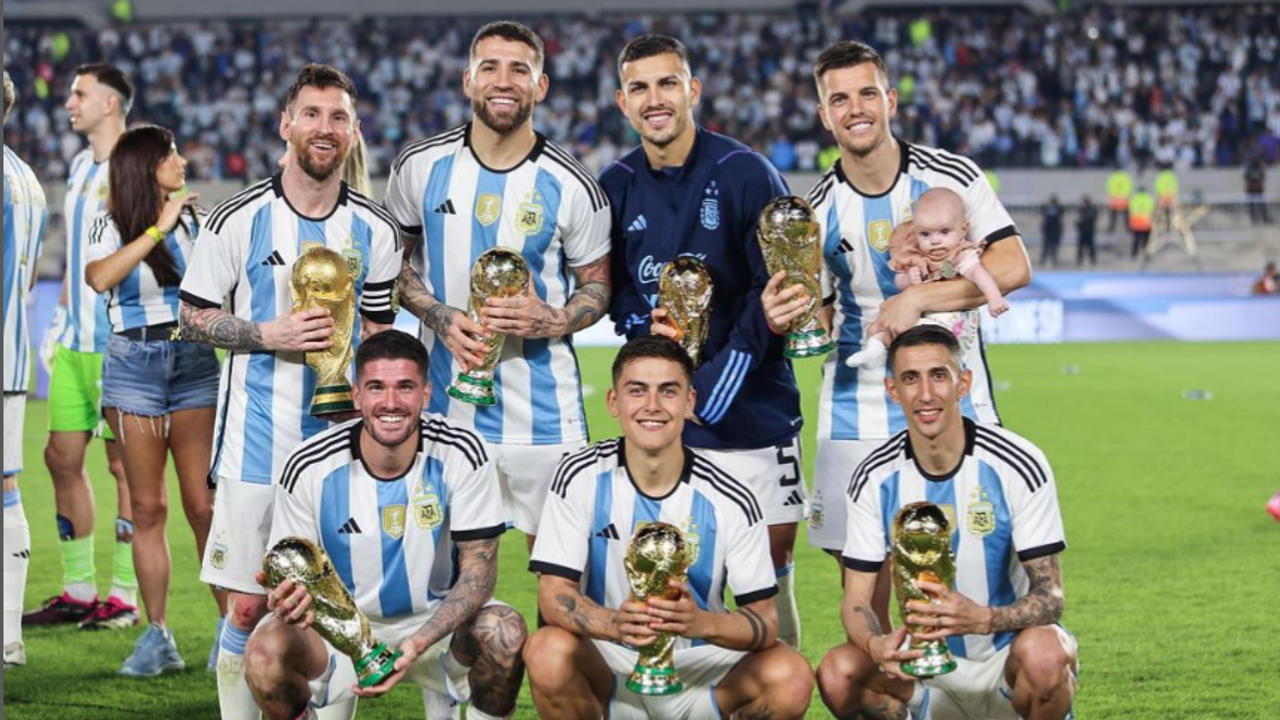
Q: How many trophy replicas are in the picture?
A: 7